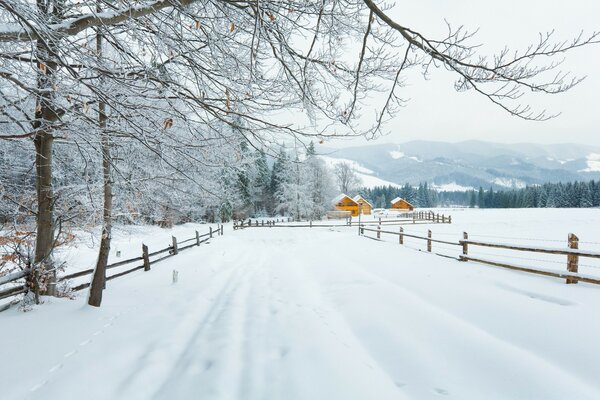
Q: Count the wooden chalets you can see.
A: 3